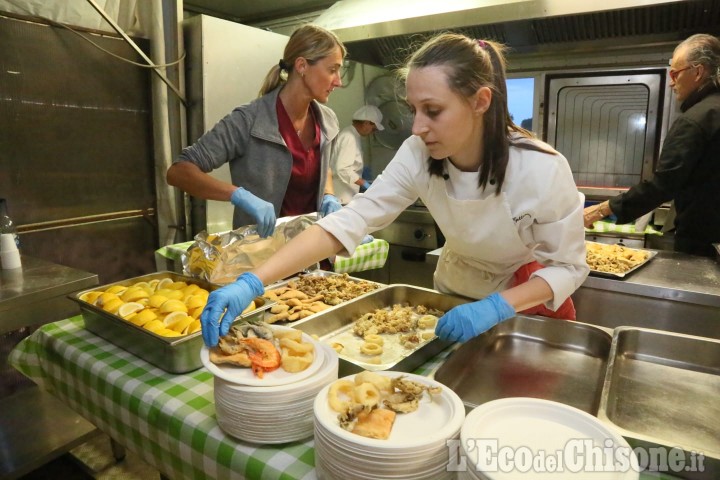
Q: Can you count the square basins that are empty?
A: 2